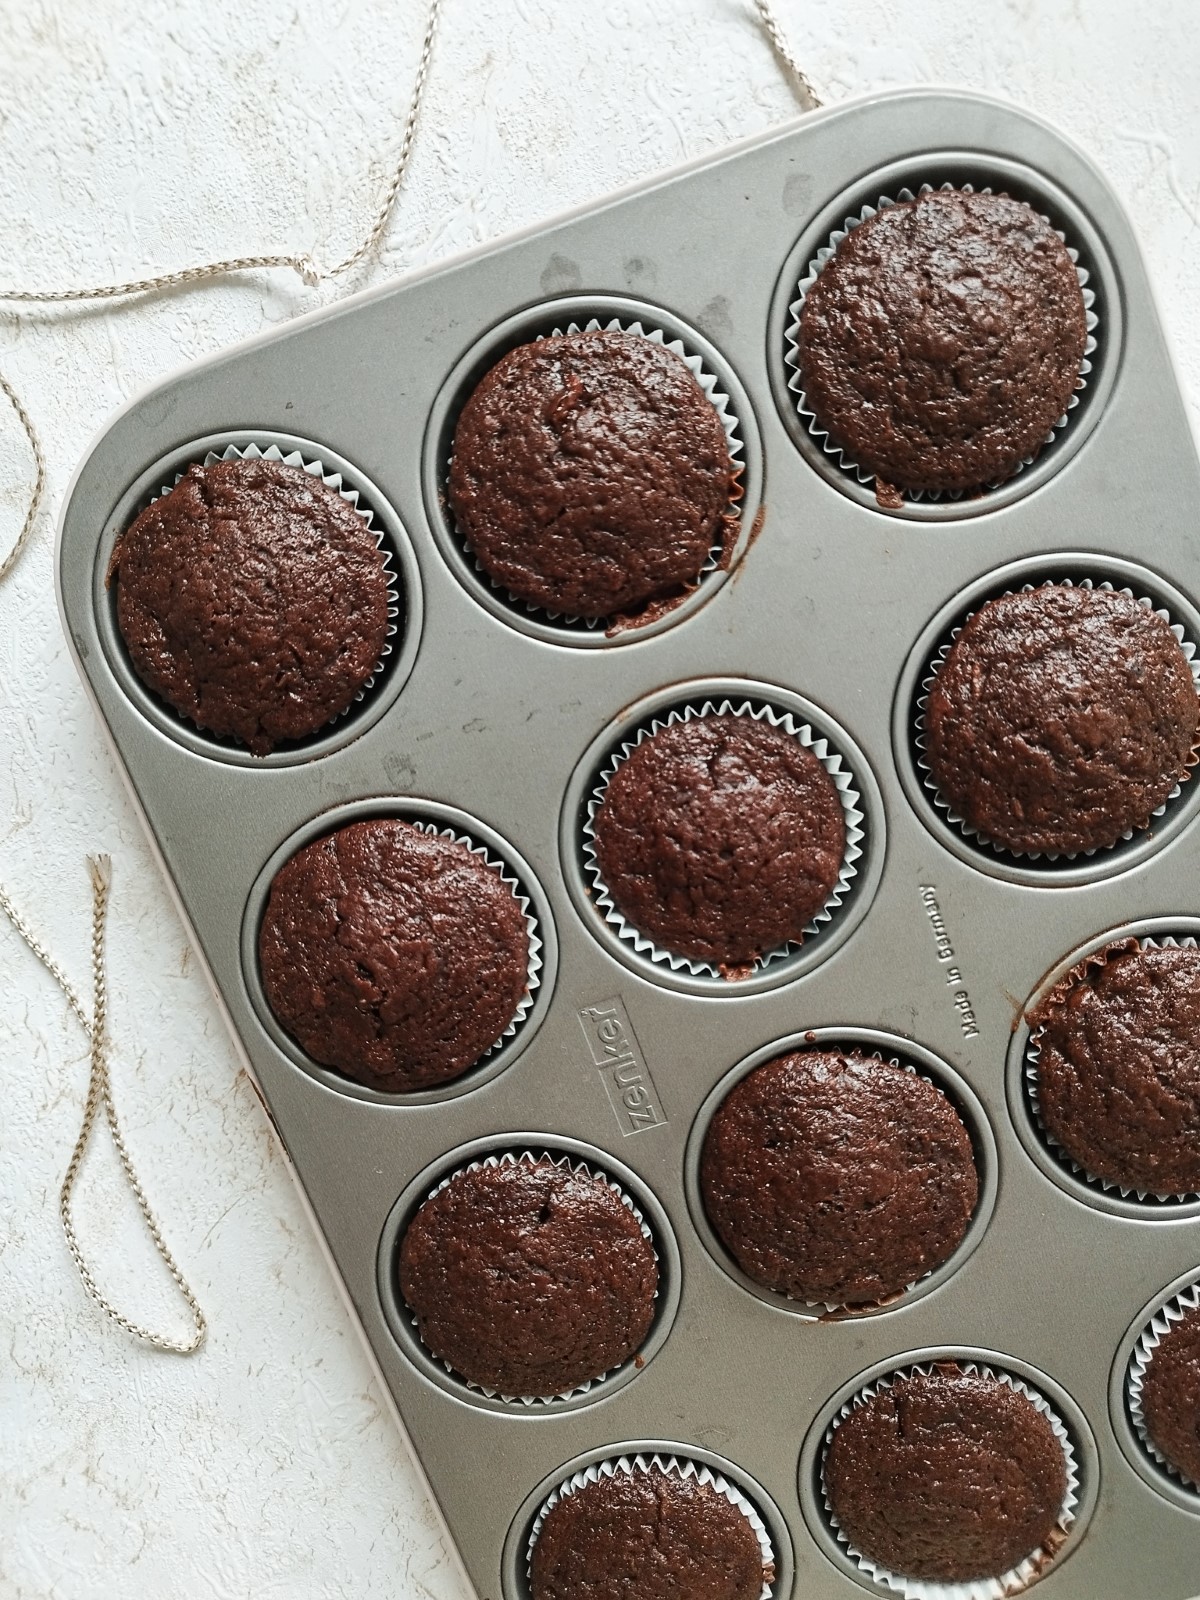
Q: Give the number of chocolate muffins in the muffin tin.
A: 12